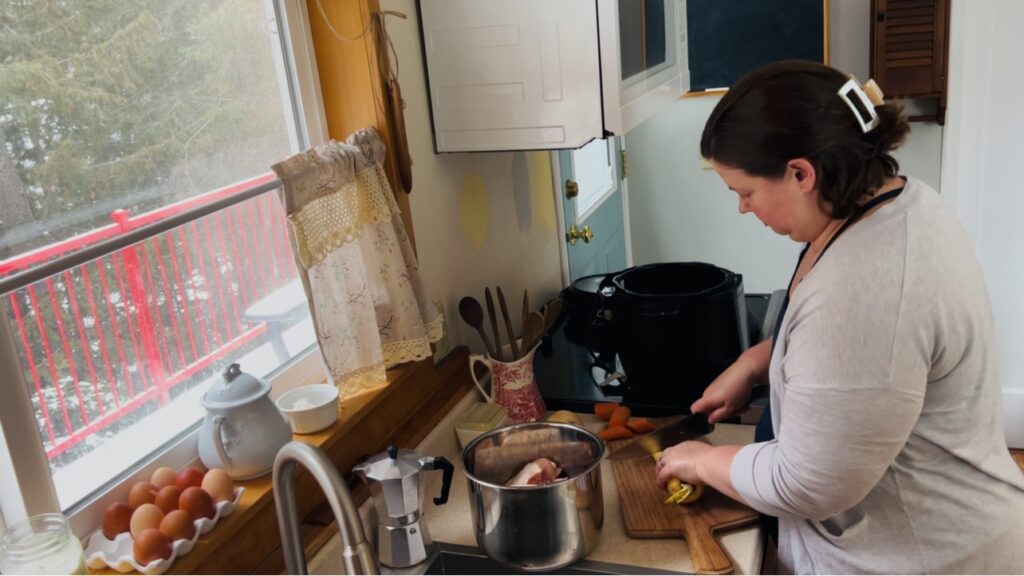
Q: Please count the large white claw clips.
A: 1